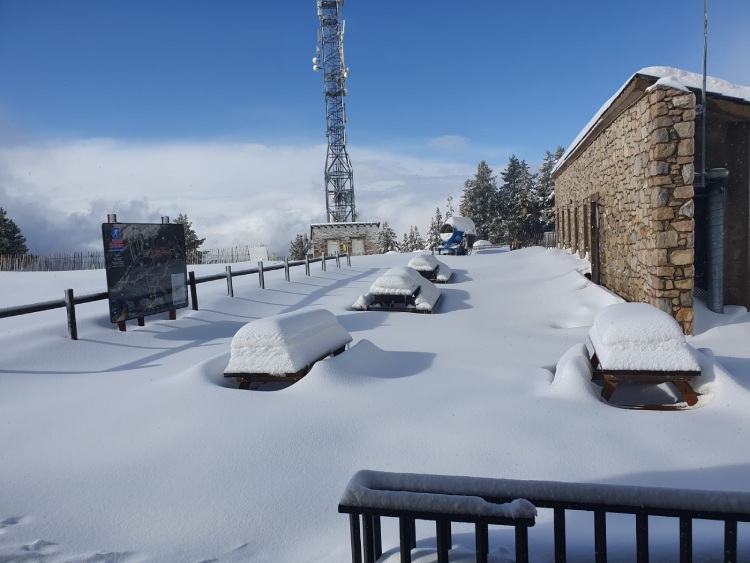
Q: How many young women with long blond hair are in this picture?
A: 0